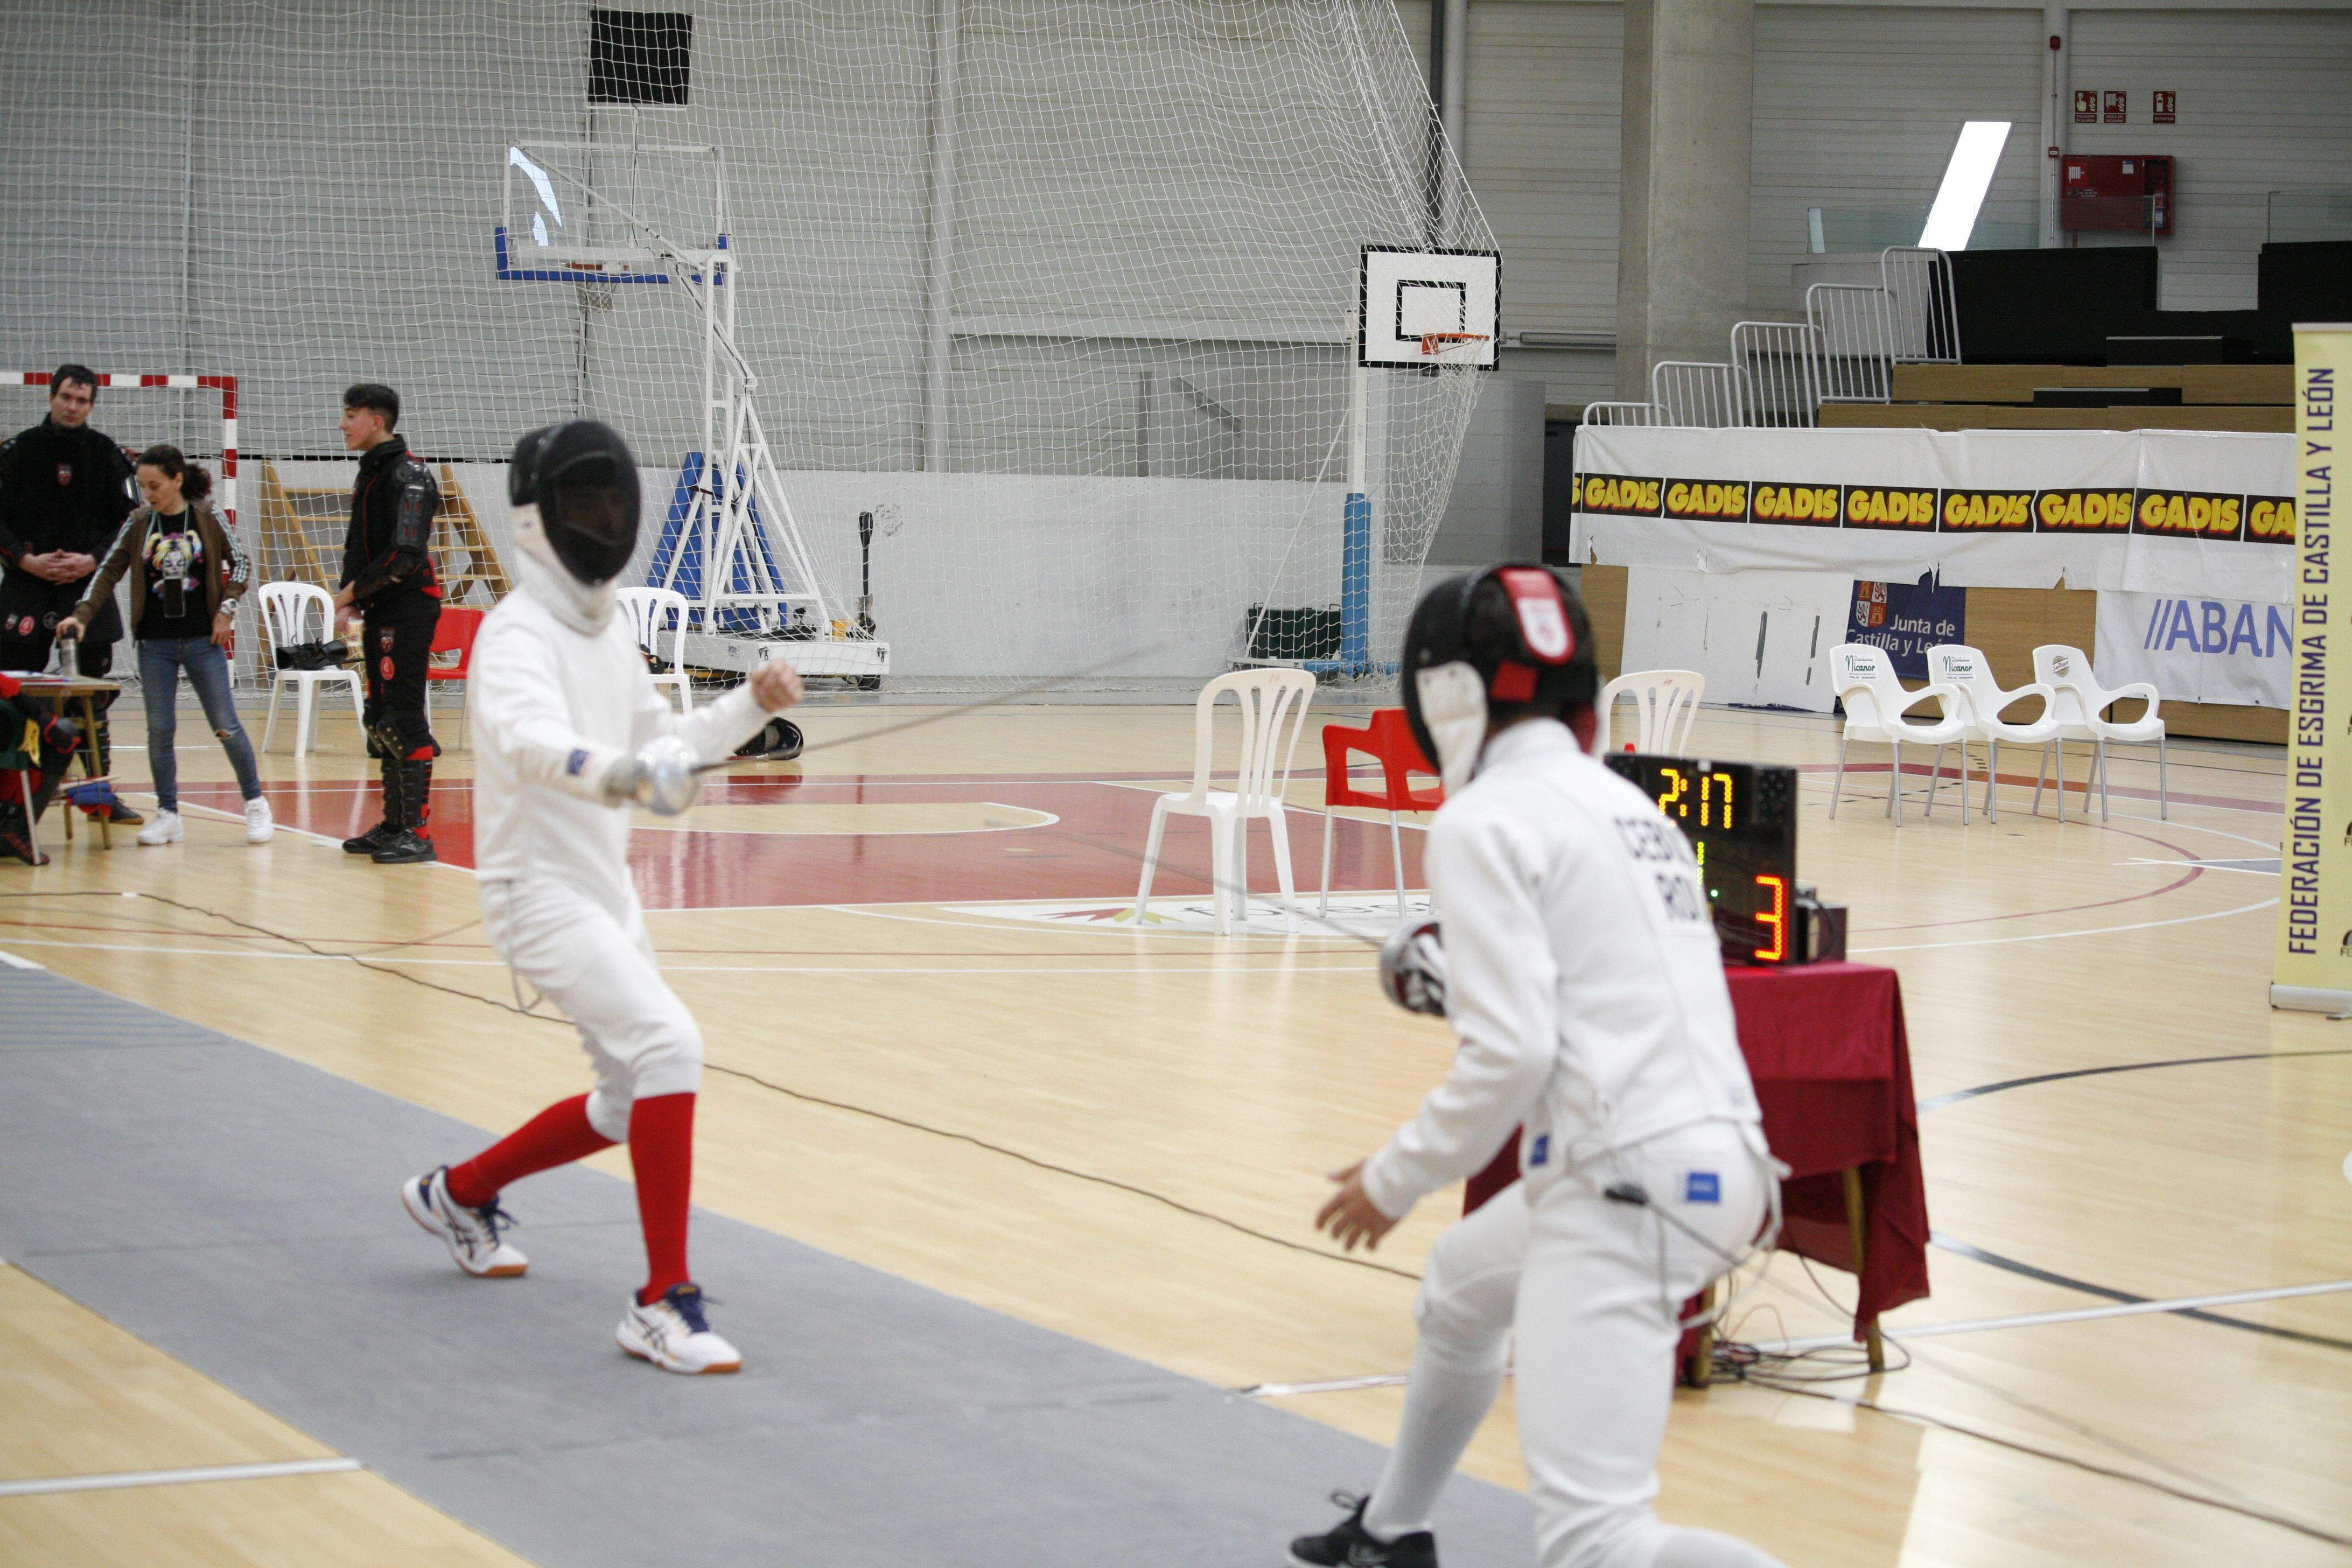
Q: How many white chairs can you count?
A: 7